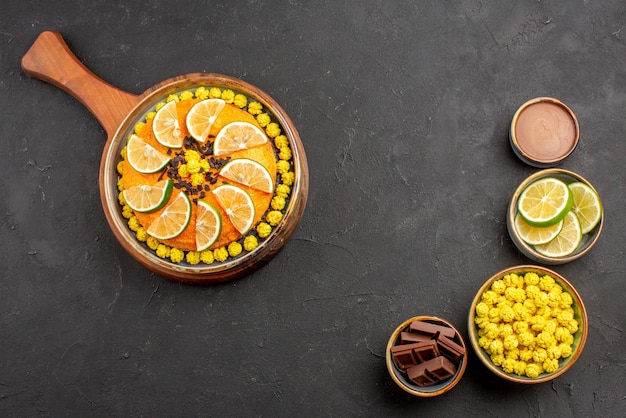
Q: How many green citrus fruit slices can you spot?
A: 13